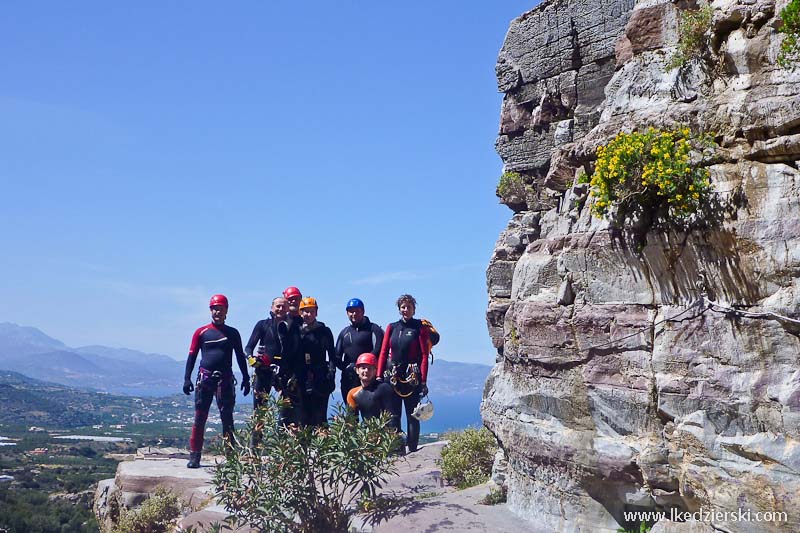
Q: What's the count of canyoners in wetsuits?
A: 7